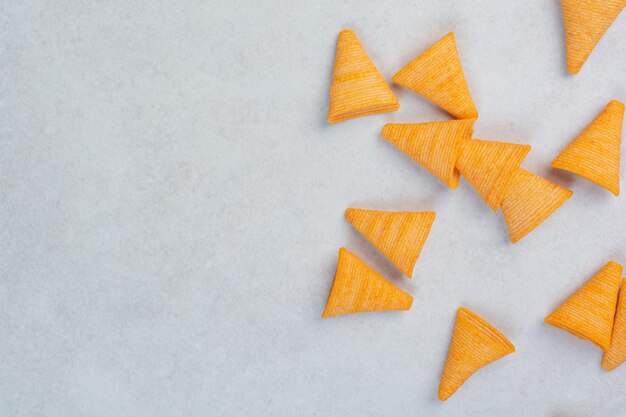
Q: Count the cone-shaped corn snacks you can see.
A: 12